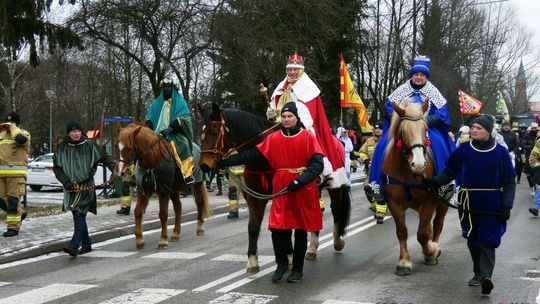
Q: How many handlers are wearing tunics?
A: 3